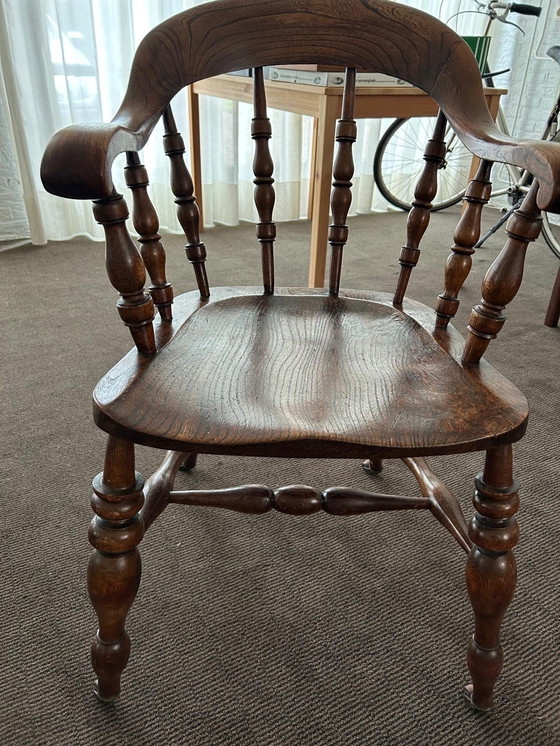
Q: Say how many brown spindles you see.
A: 8